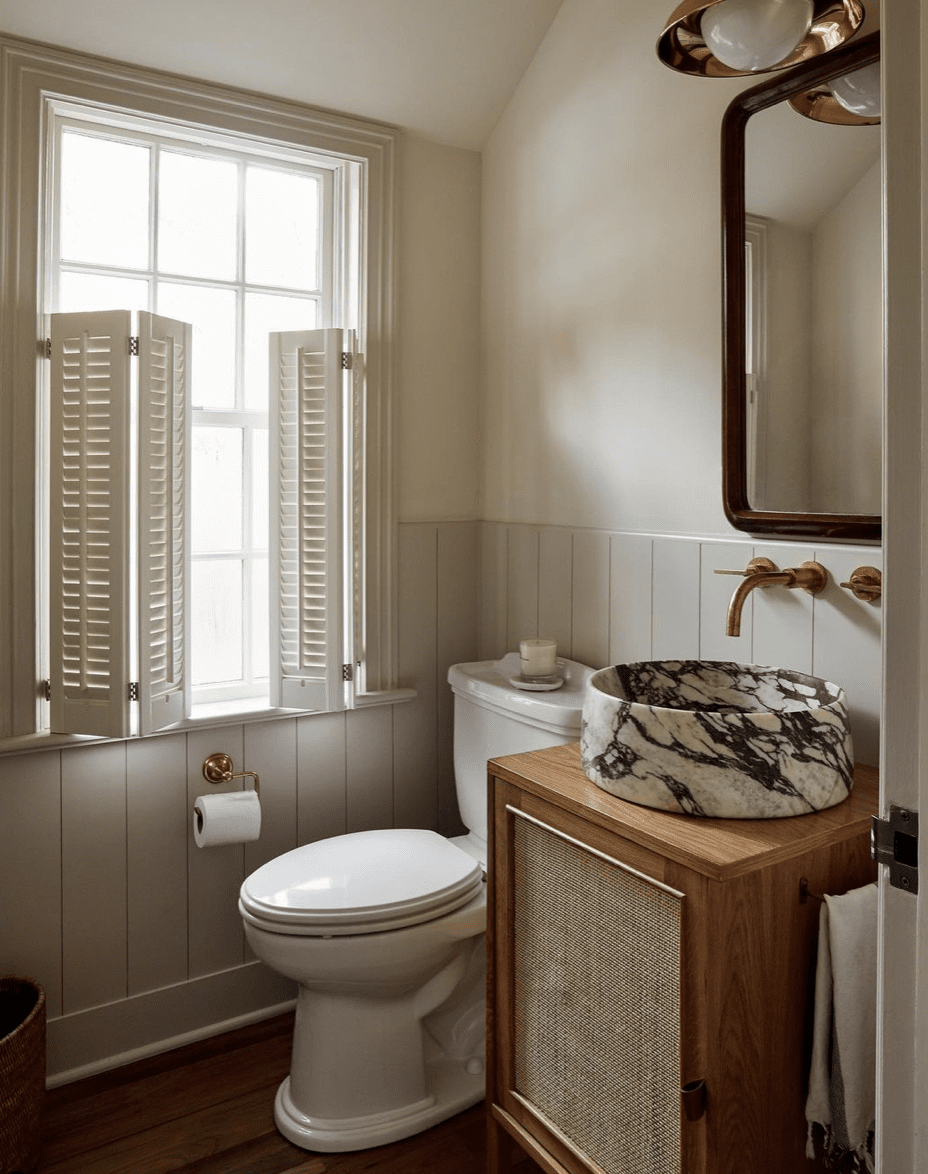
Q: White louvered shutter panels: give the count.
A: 4